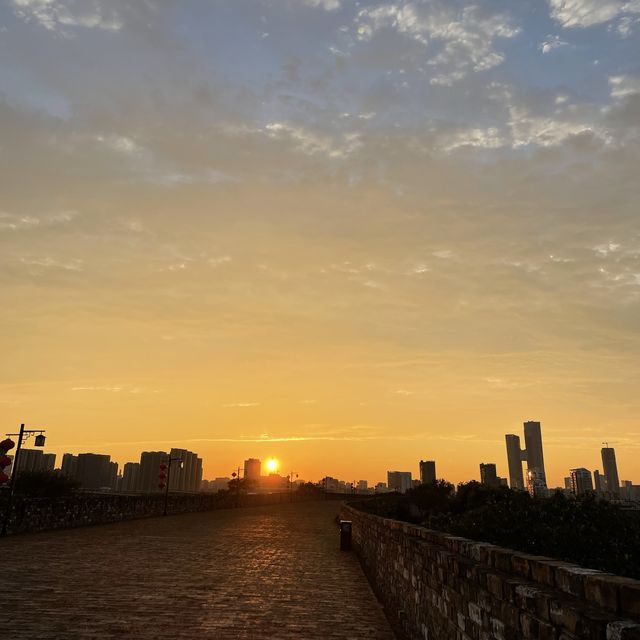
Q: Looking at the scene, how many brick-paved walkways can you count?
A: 1